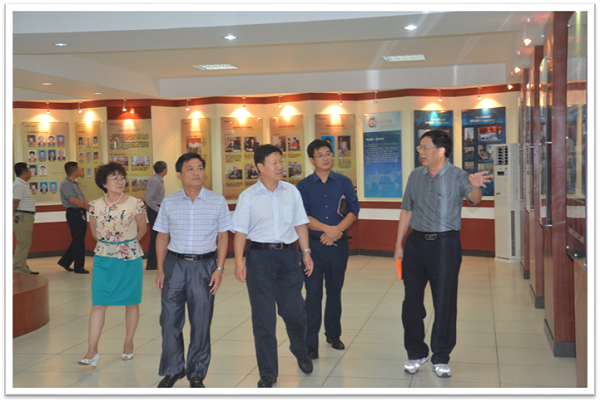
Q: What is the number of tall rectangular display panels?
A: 10